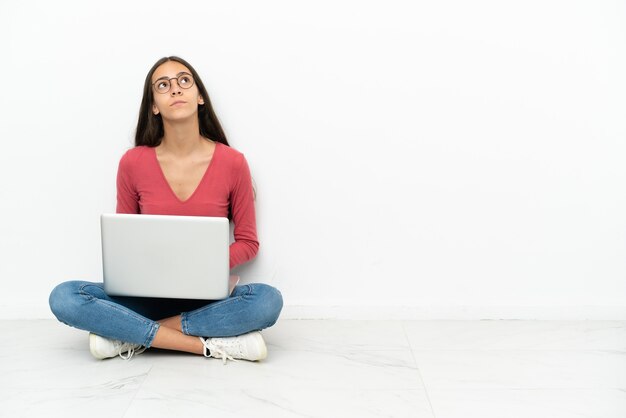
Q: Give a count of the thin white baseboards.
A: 1